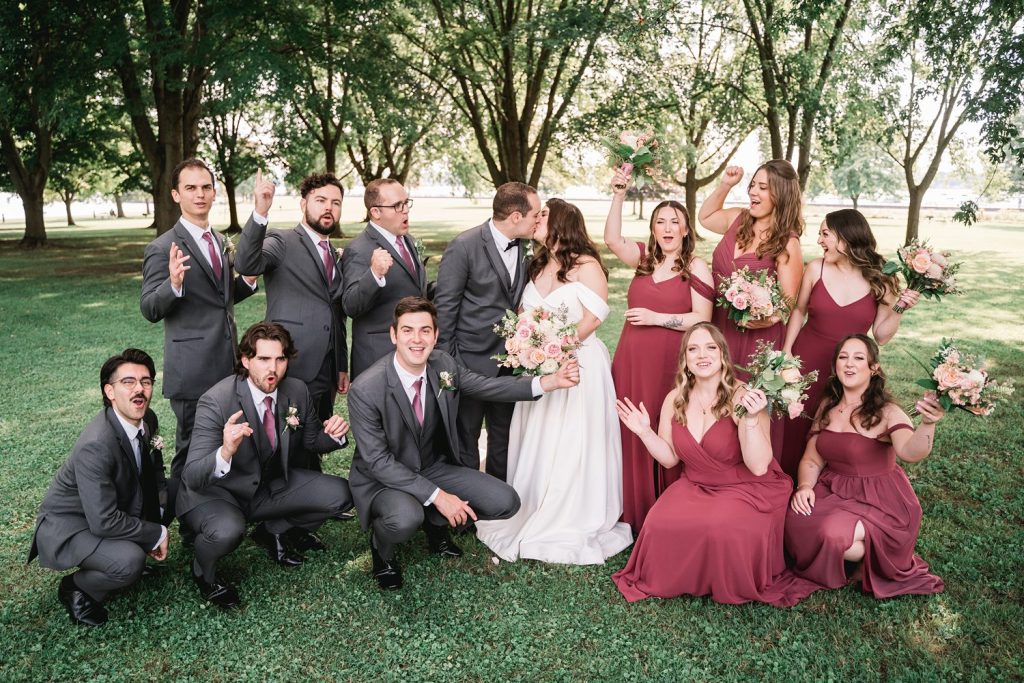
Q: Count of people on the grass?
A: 13